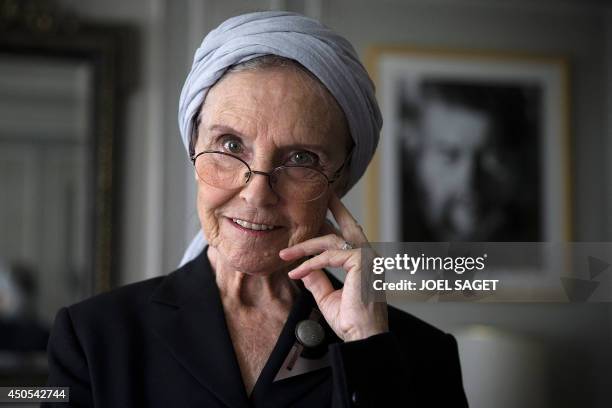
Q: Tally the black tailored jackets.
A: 1